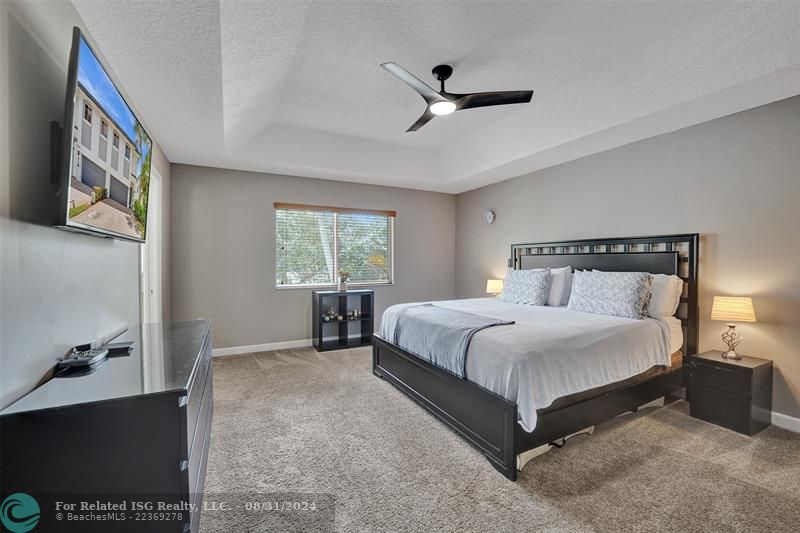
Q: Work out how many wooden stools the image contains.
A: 0